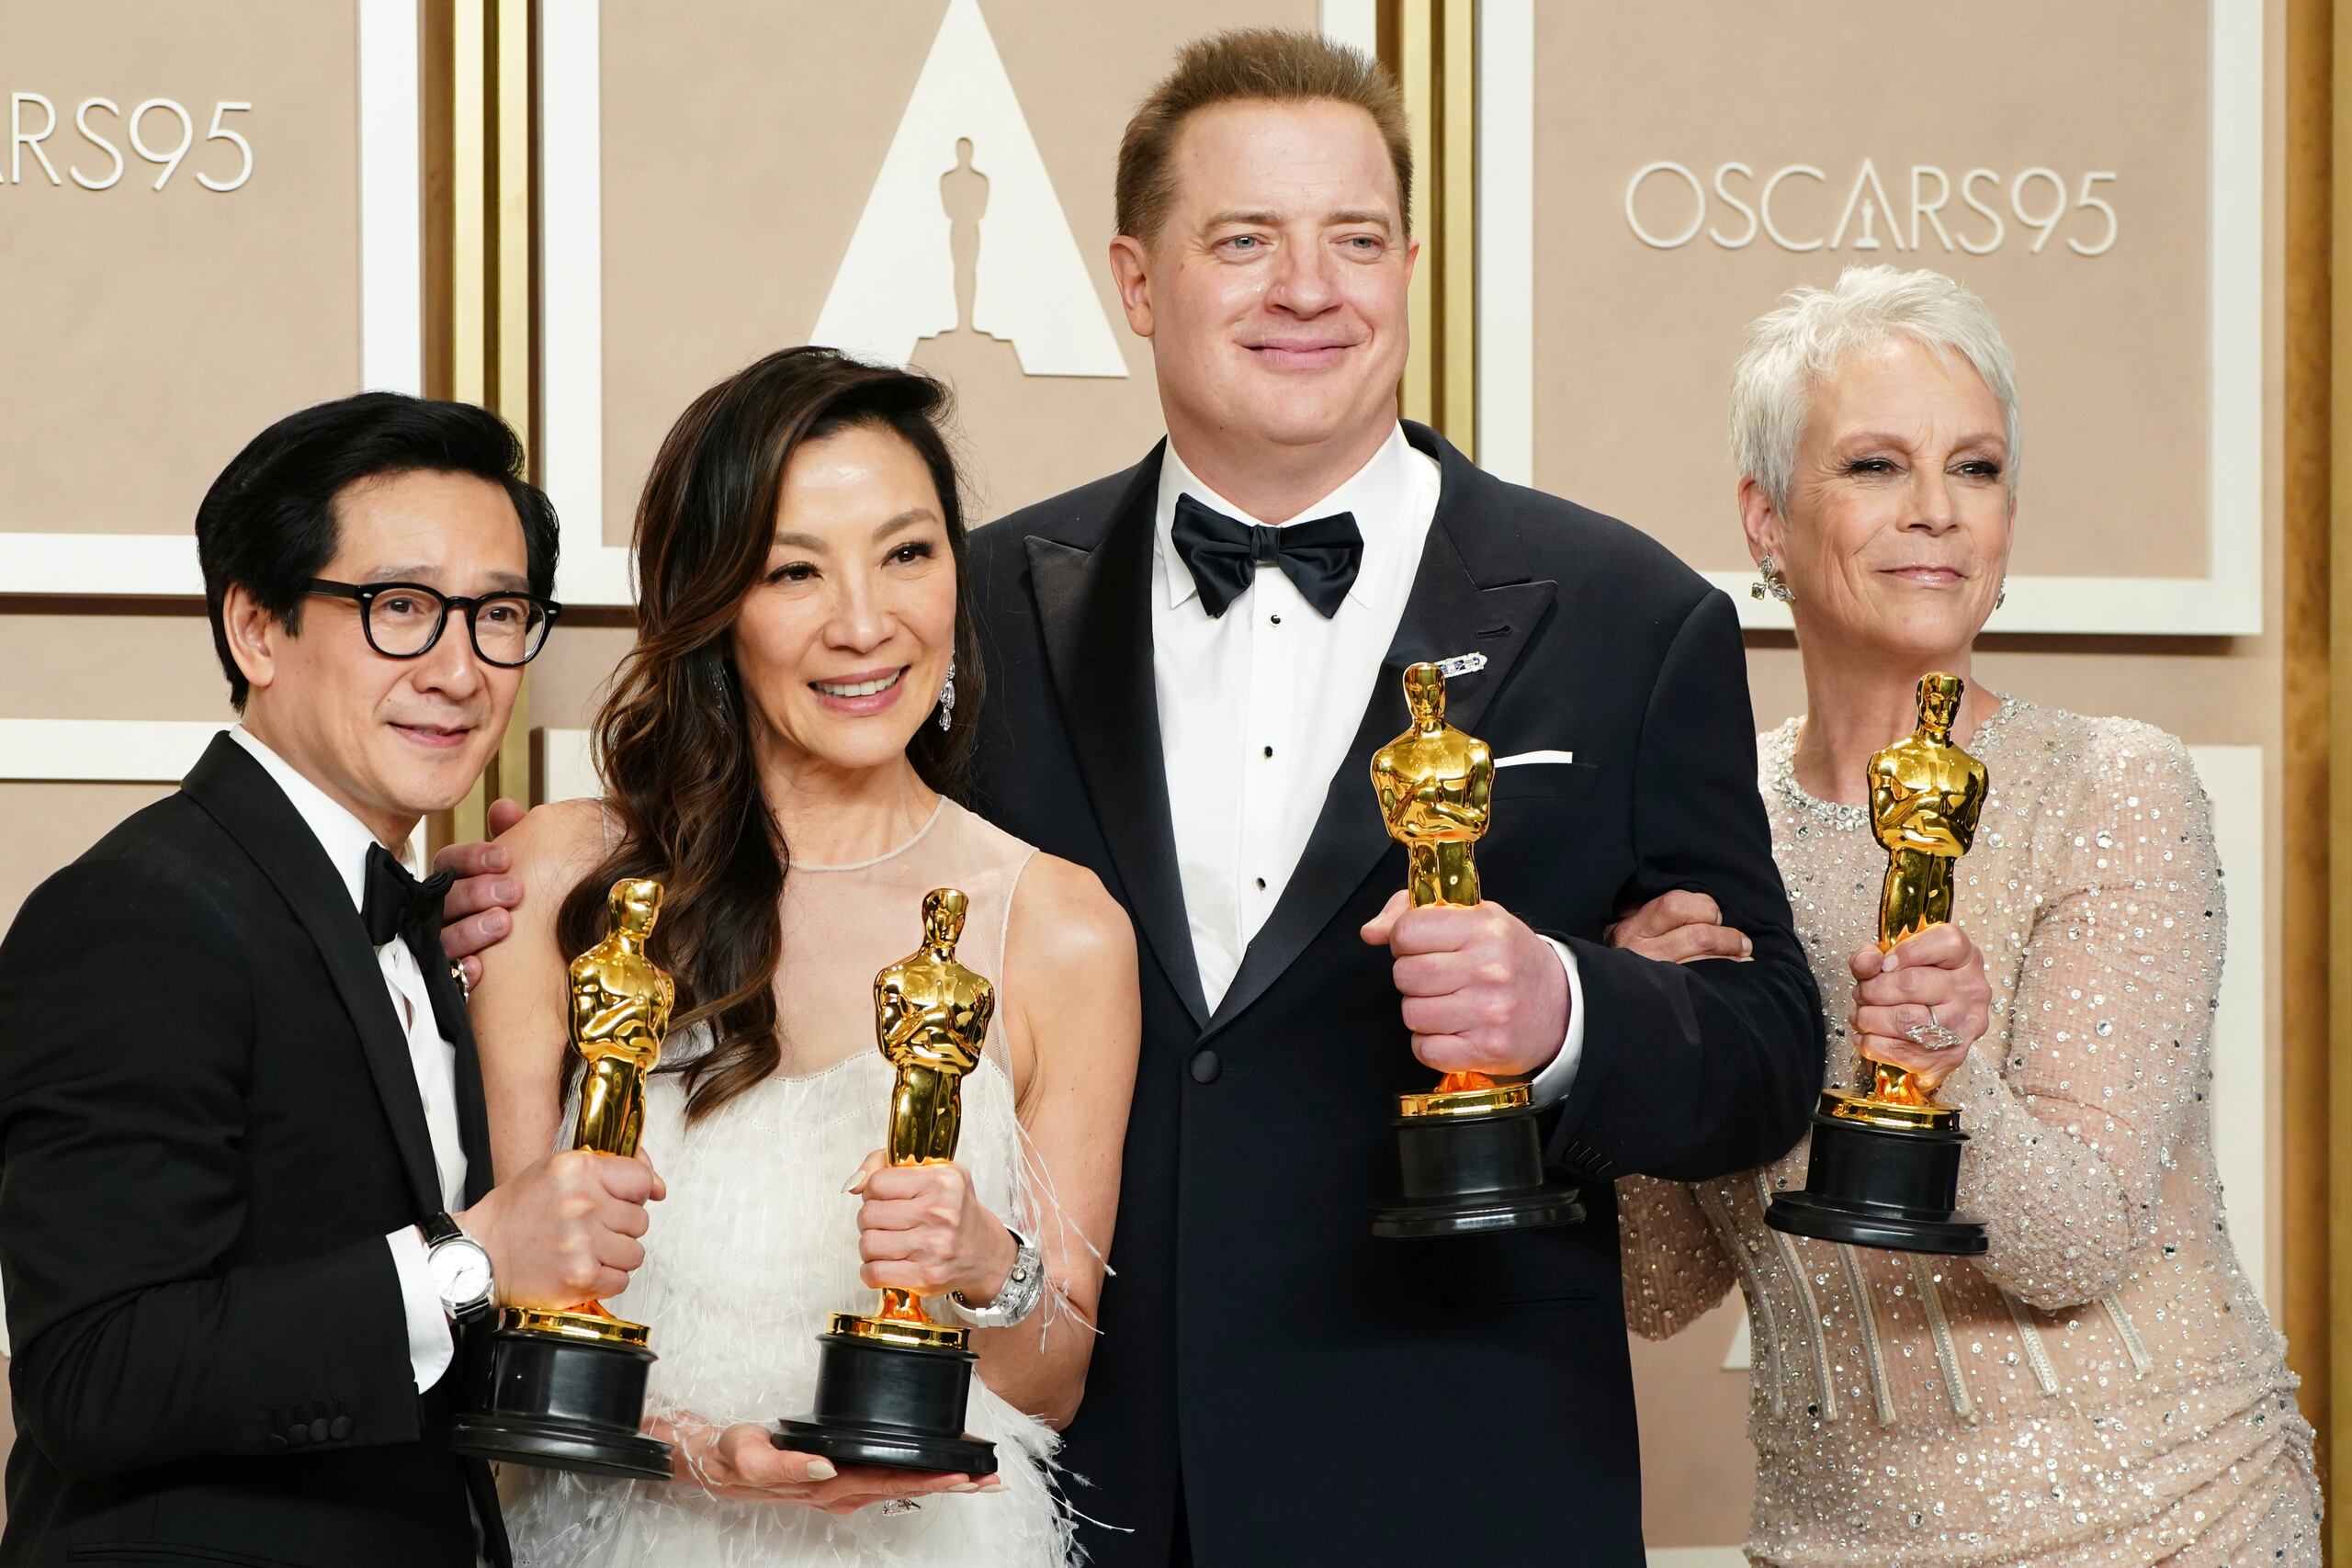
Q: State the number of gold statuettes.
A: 4